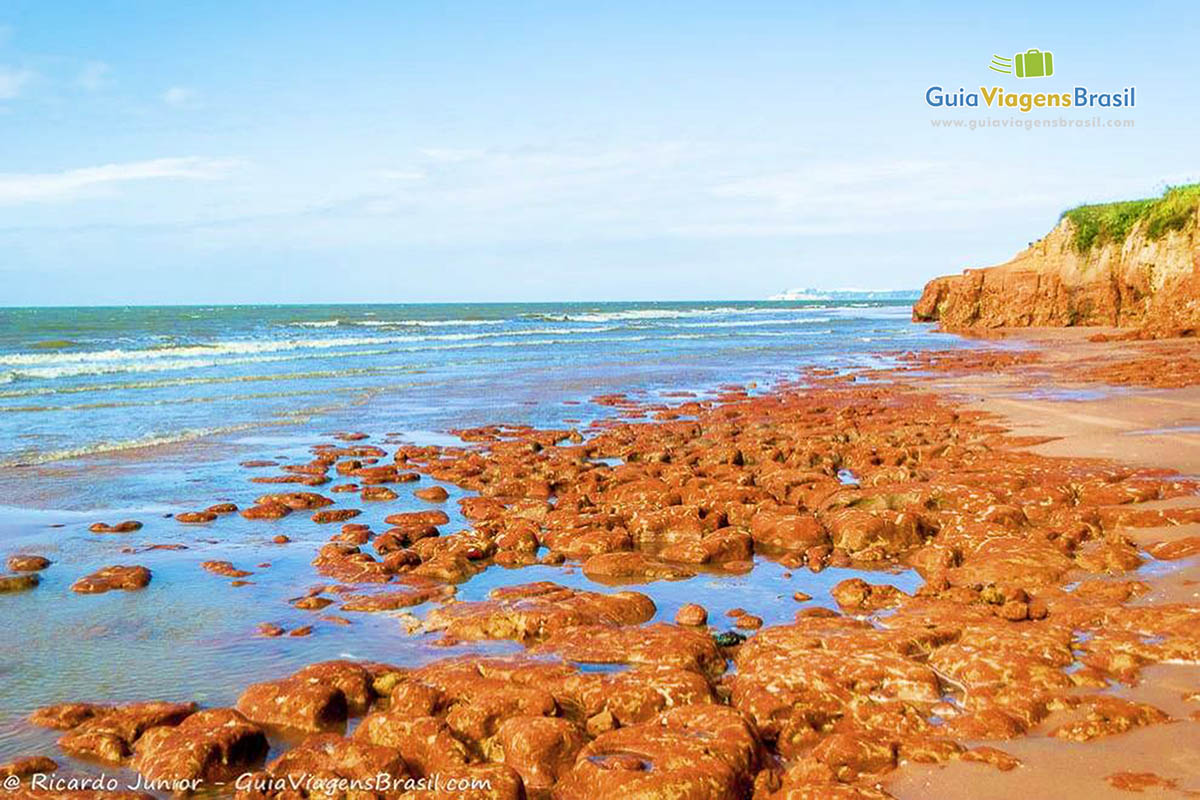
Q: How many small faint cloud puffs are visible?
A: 3